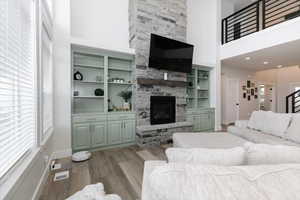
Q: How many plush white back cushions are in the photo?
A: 4